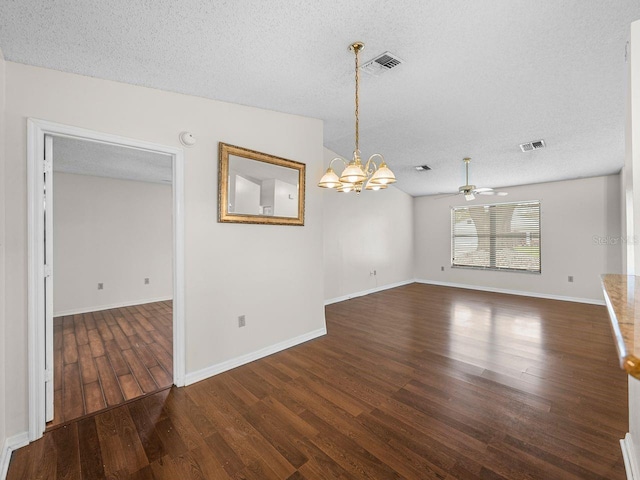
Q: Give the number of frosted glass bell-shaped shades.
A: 5